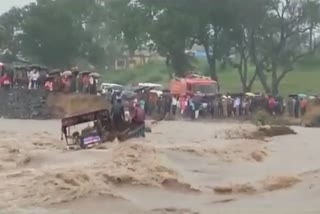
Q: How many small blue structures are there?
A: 1